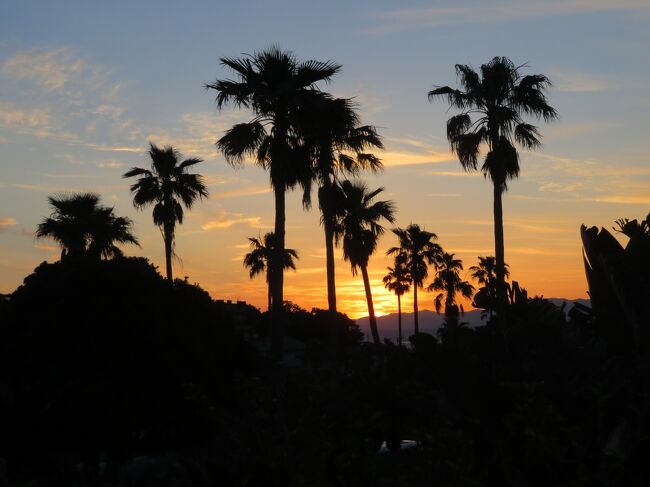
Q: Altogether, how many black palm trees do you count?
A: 11